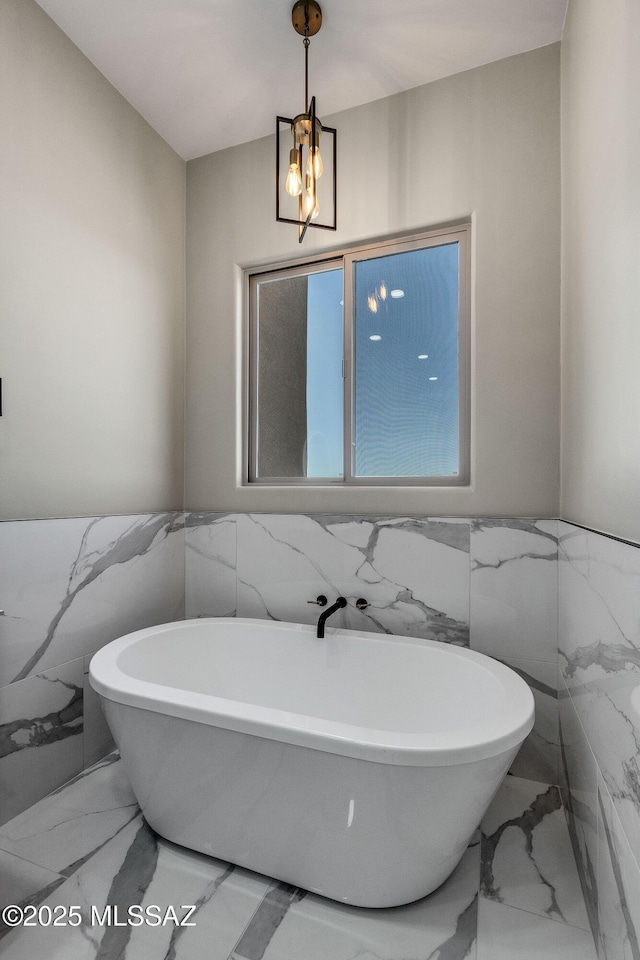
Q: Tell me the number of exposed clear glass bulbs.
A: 3